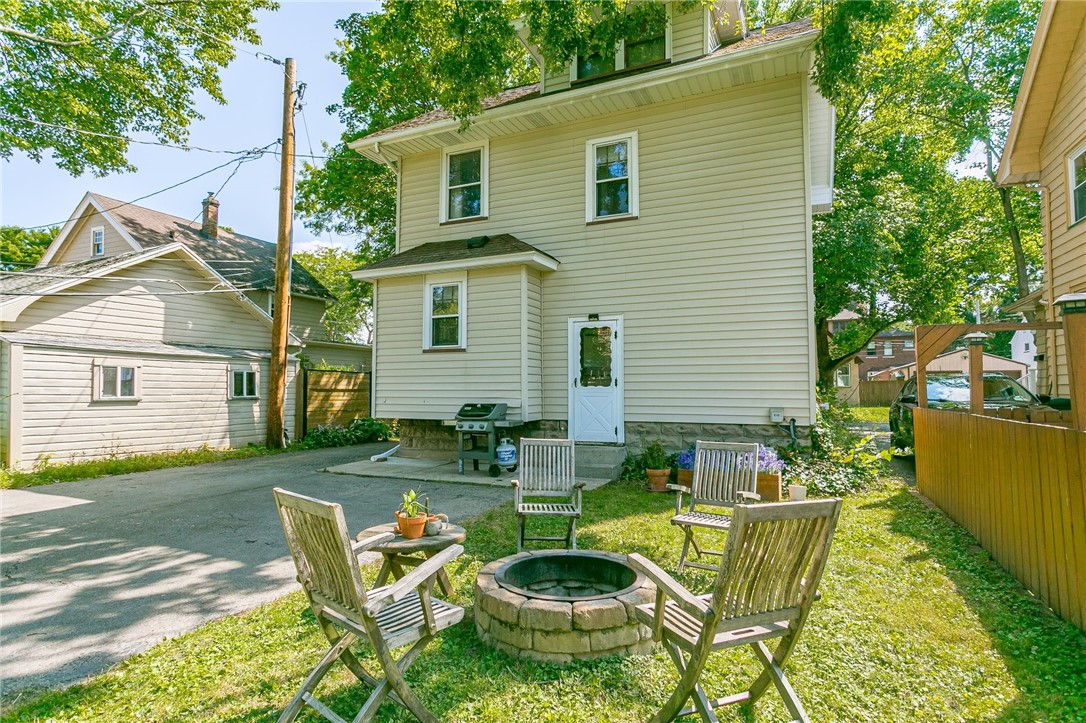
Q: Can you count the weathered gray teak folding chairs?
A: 4